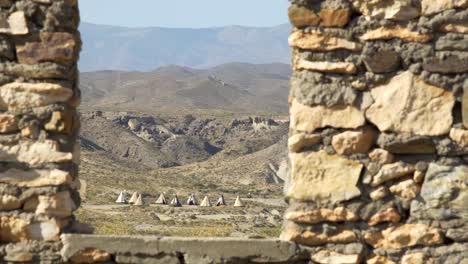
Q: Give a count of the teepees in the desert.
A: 9